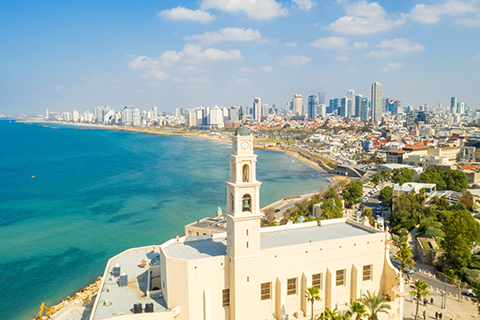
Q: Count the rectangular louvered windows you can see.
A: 6